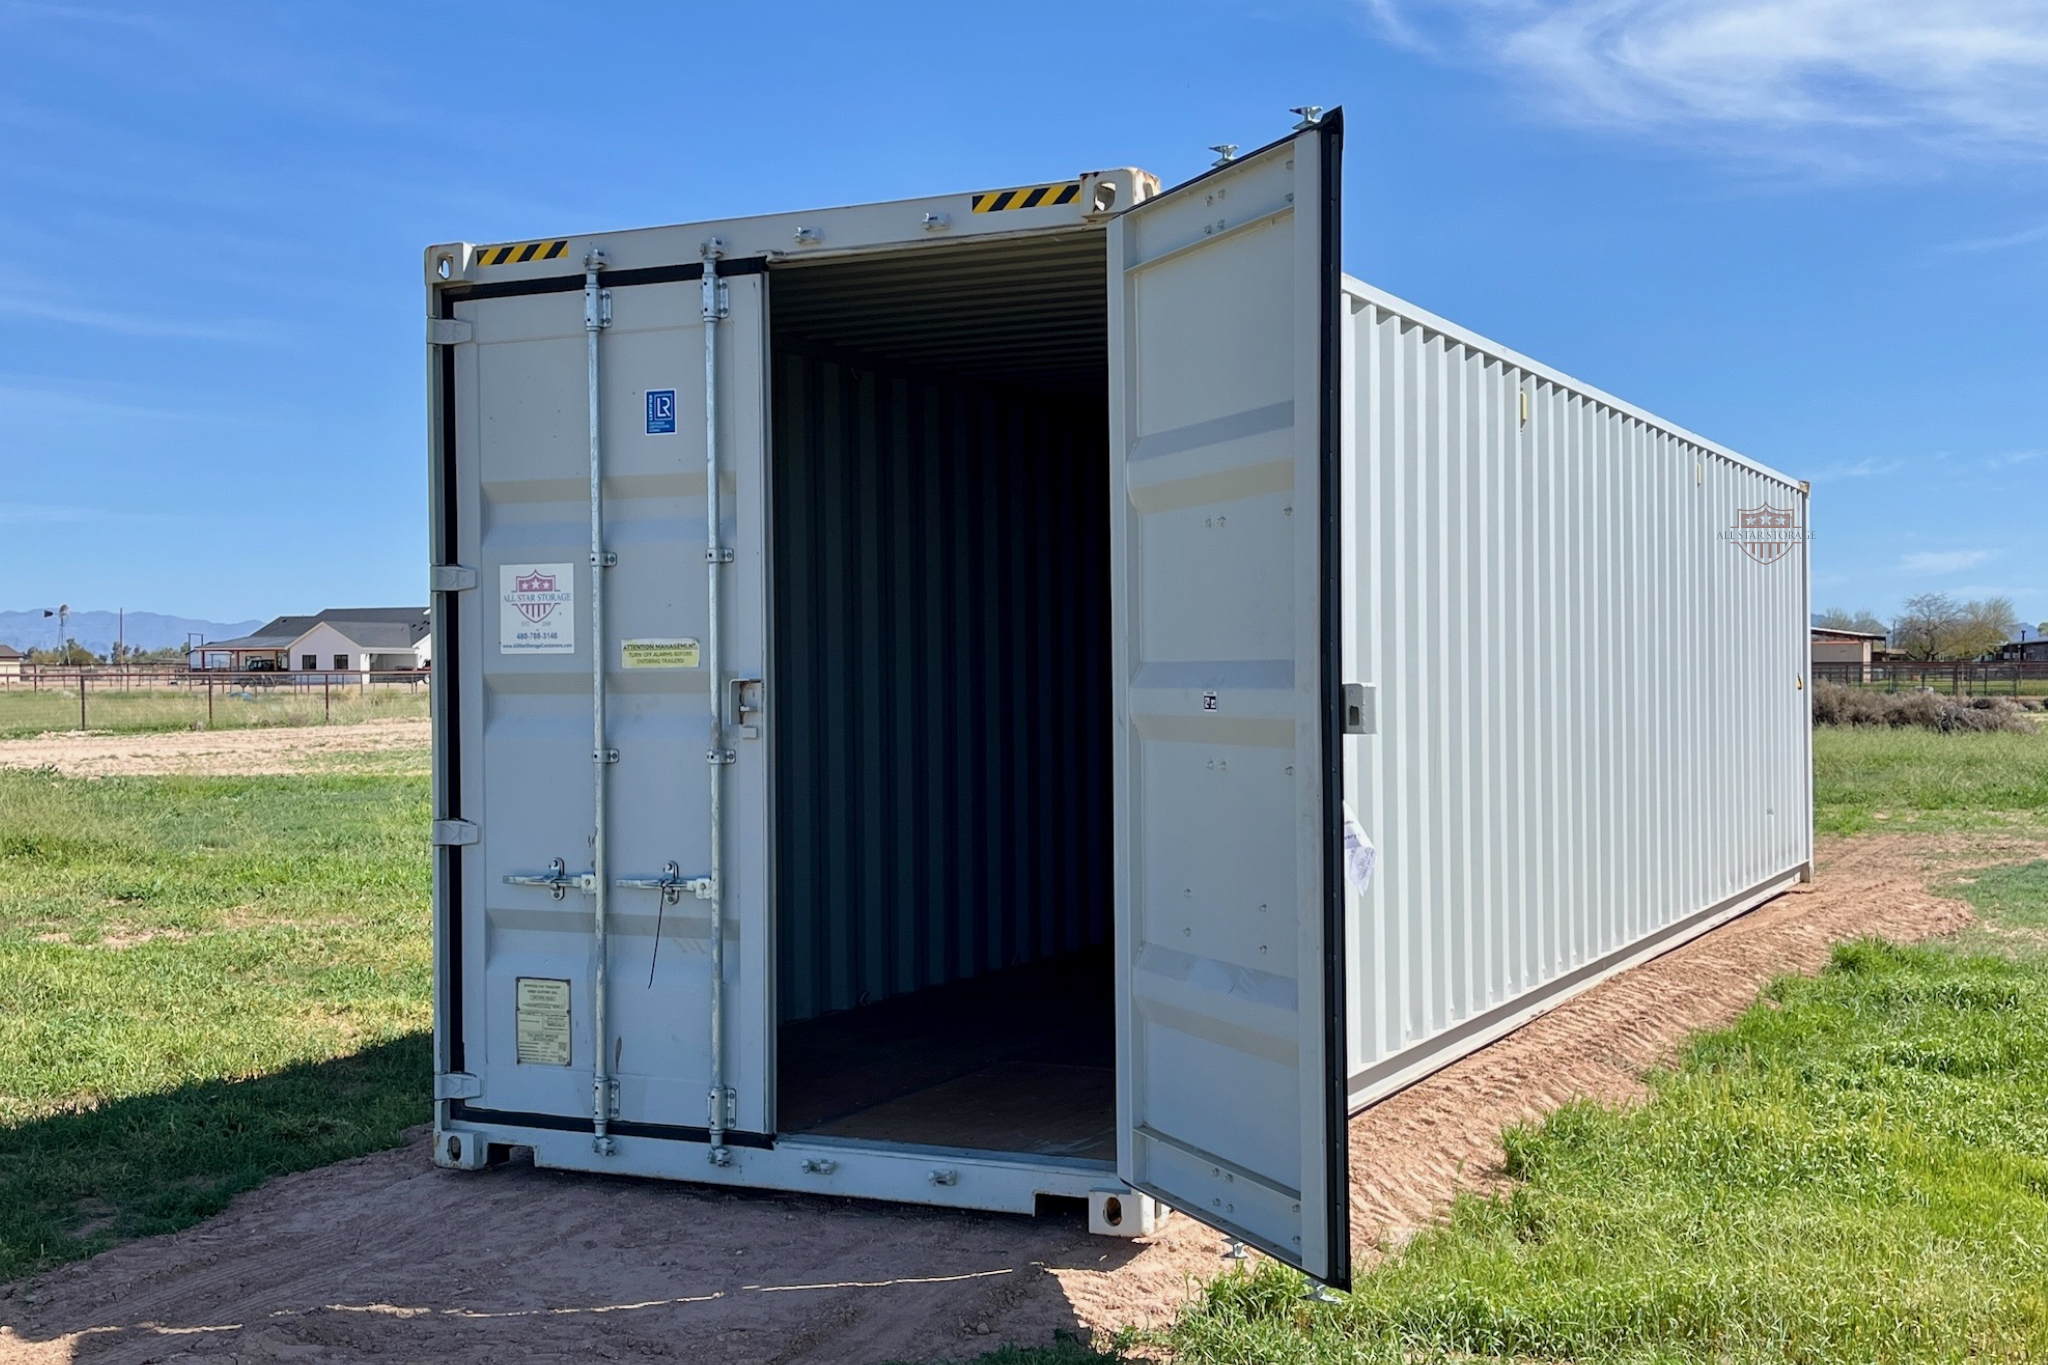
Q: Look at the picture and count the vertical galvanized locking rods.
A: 2